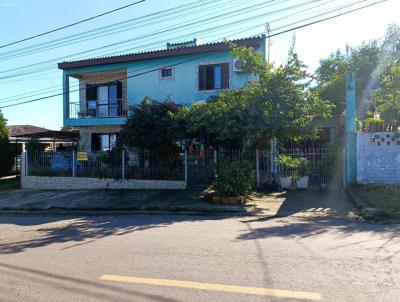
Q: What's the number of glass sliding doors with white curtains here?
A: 1